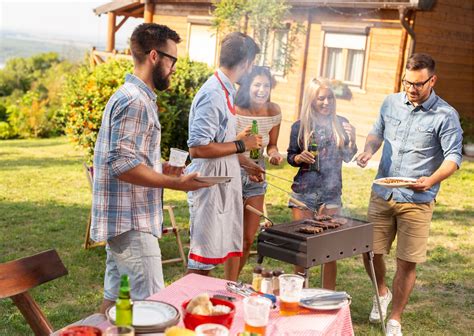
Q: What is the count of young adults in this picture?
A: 5